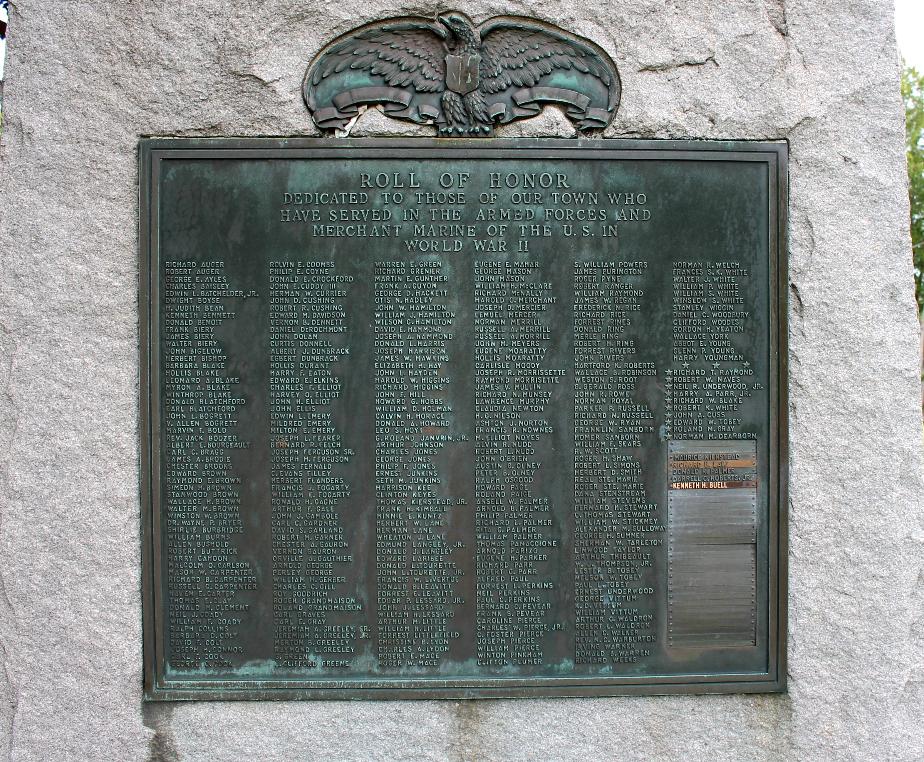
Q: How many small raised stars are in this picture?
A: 13